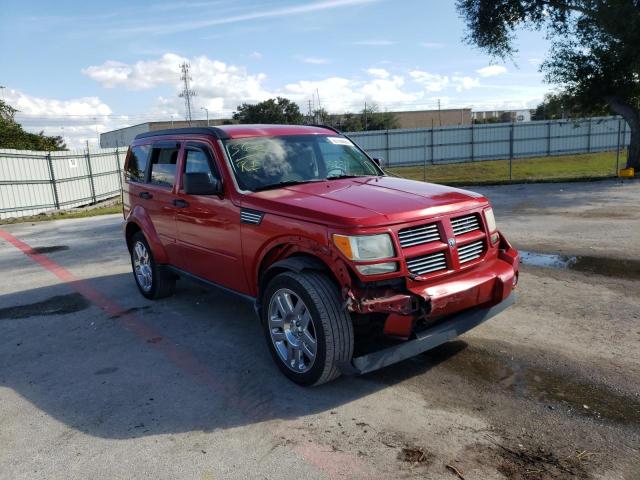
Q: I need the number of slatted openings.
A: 5